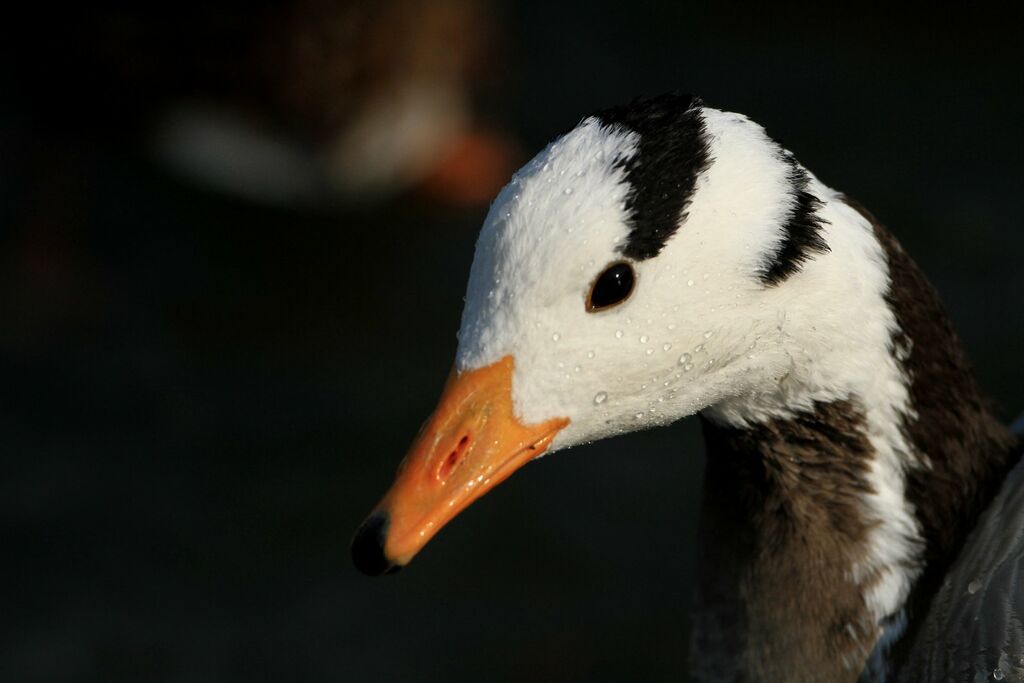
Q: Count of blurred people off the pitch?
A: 0